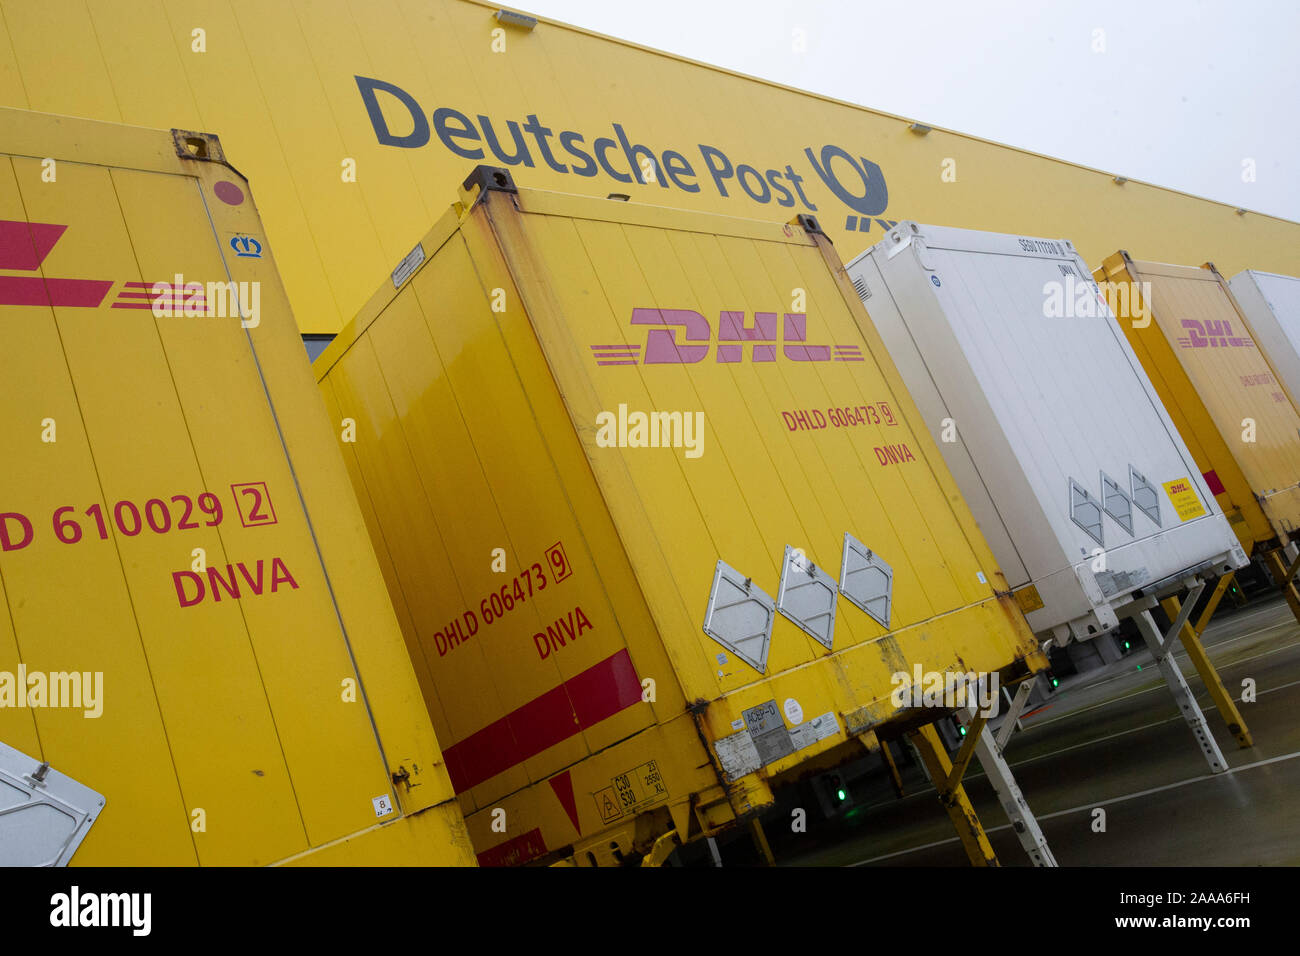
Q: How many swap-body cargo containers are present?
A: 5